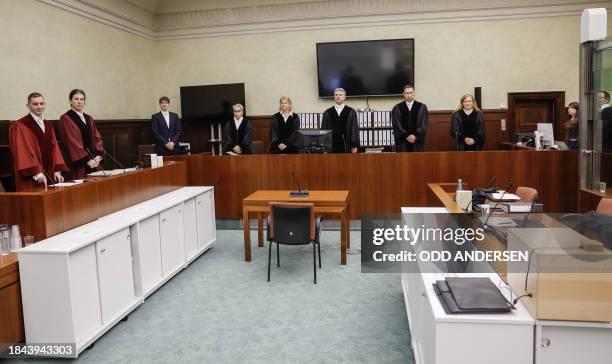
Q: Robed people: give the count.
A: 7